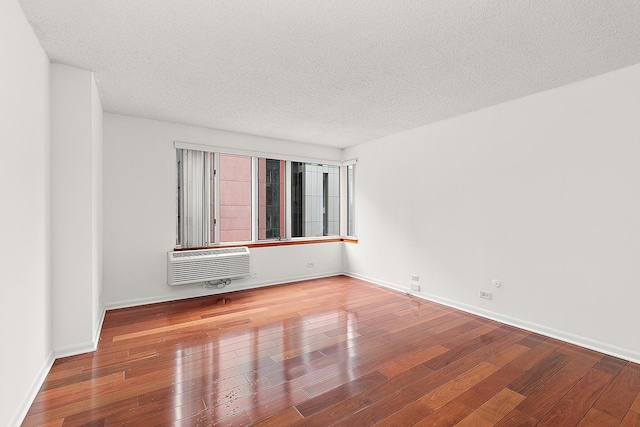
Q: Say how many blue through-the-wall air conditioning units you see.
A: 0